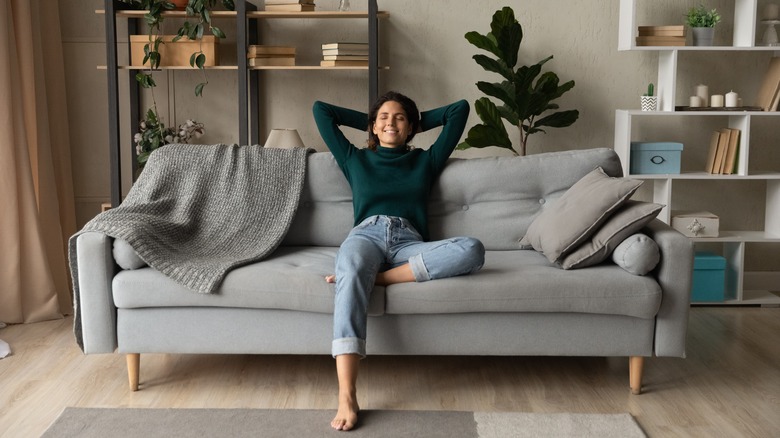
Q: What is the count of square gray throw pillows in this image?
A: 2